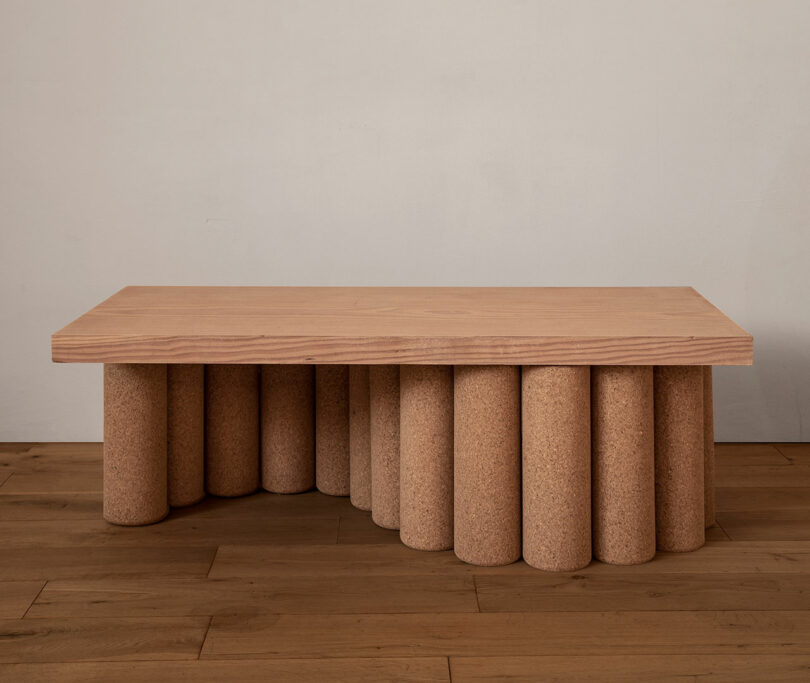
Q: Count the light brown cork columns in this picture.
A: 13